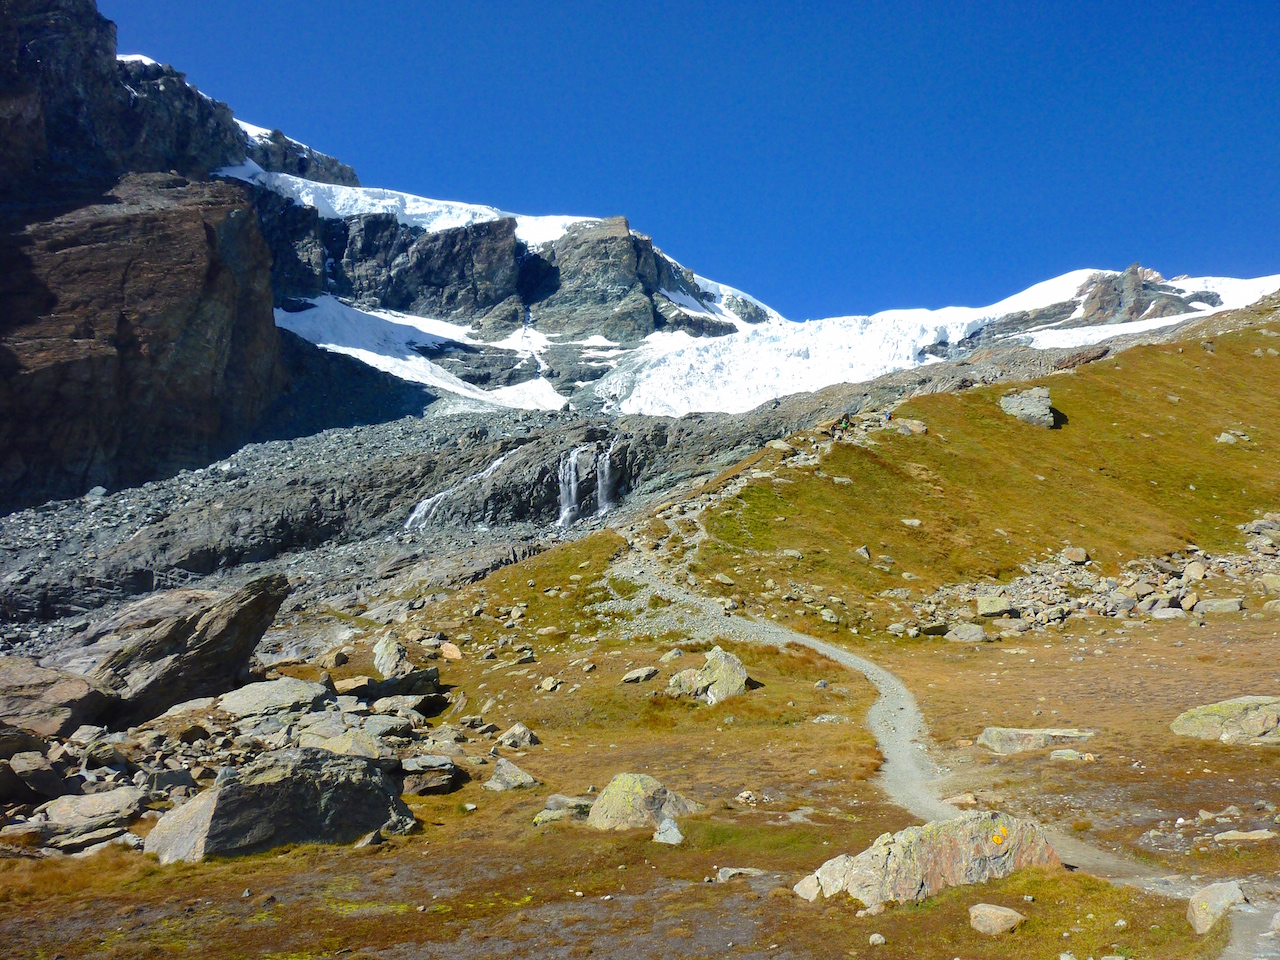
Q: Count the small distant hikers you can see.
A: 3